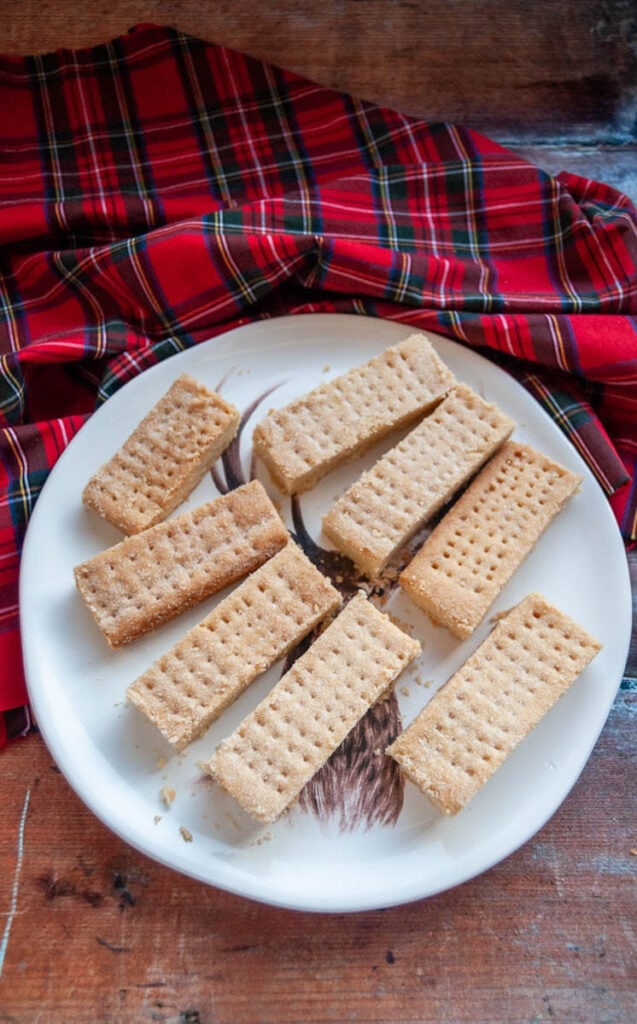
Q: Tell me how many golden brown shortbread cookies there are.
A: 8